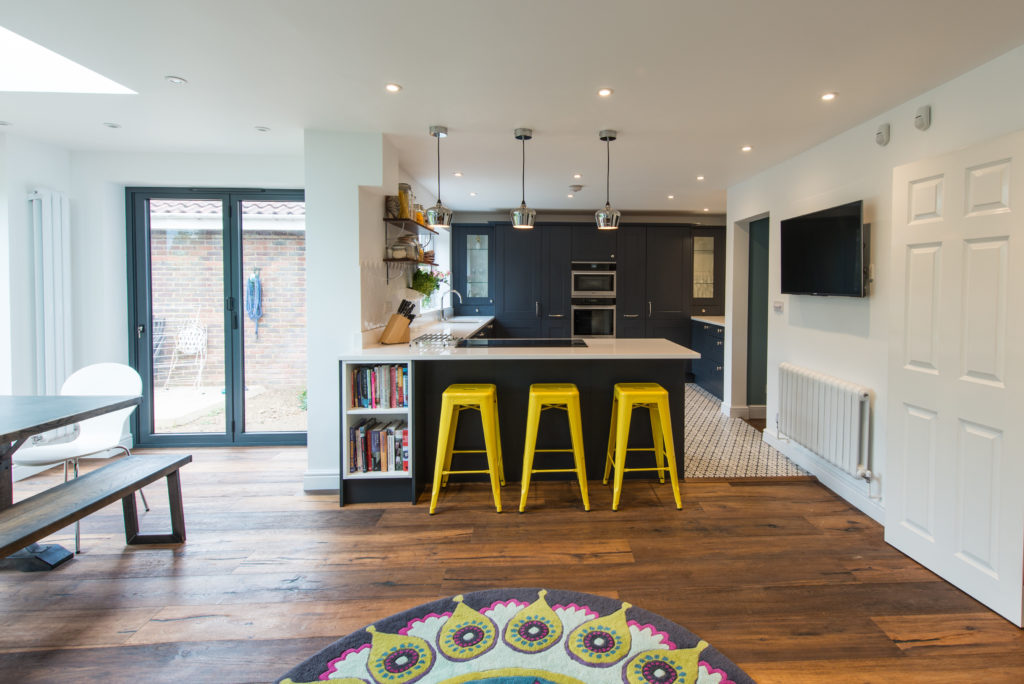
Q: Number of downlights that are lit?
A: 11